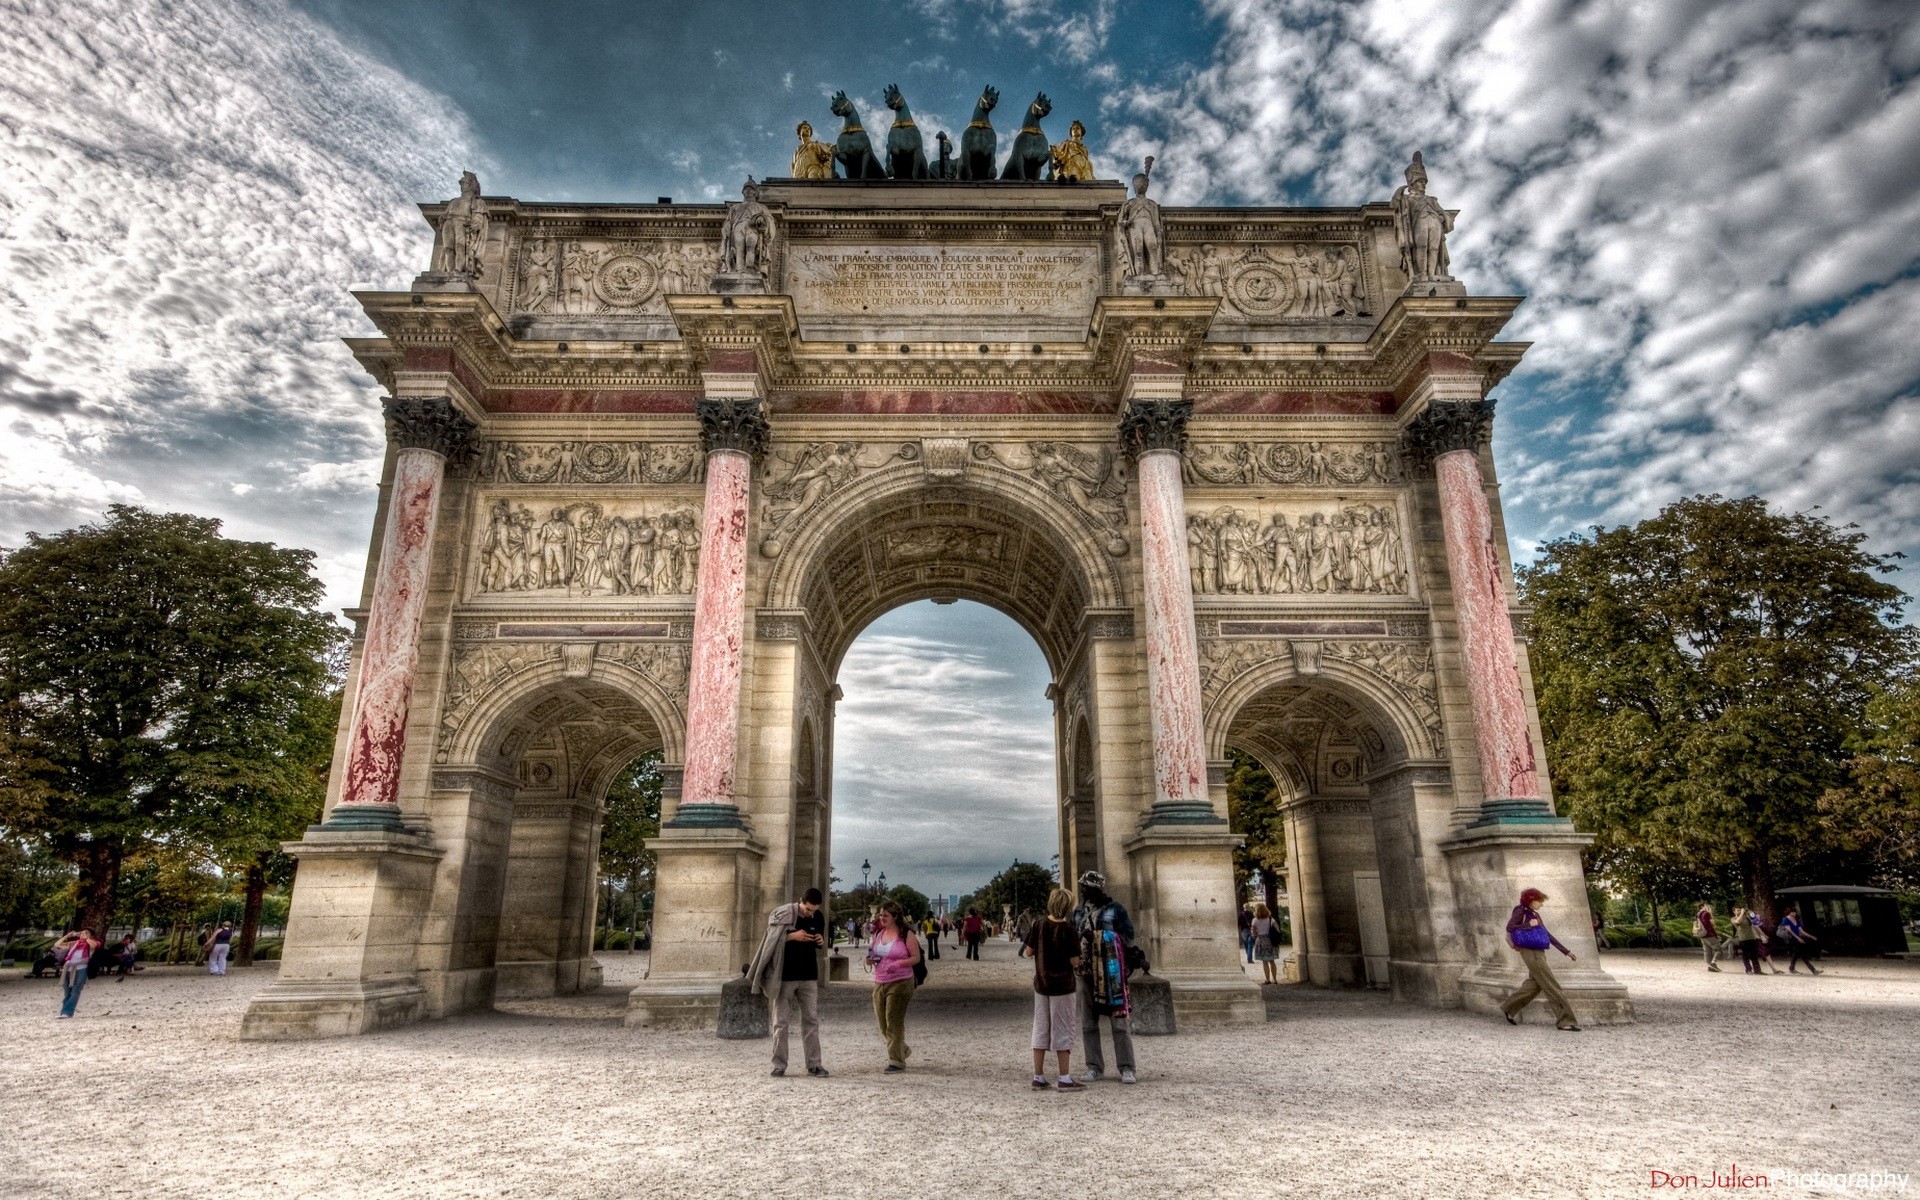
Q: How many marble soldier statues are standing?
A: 4